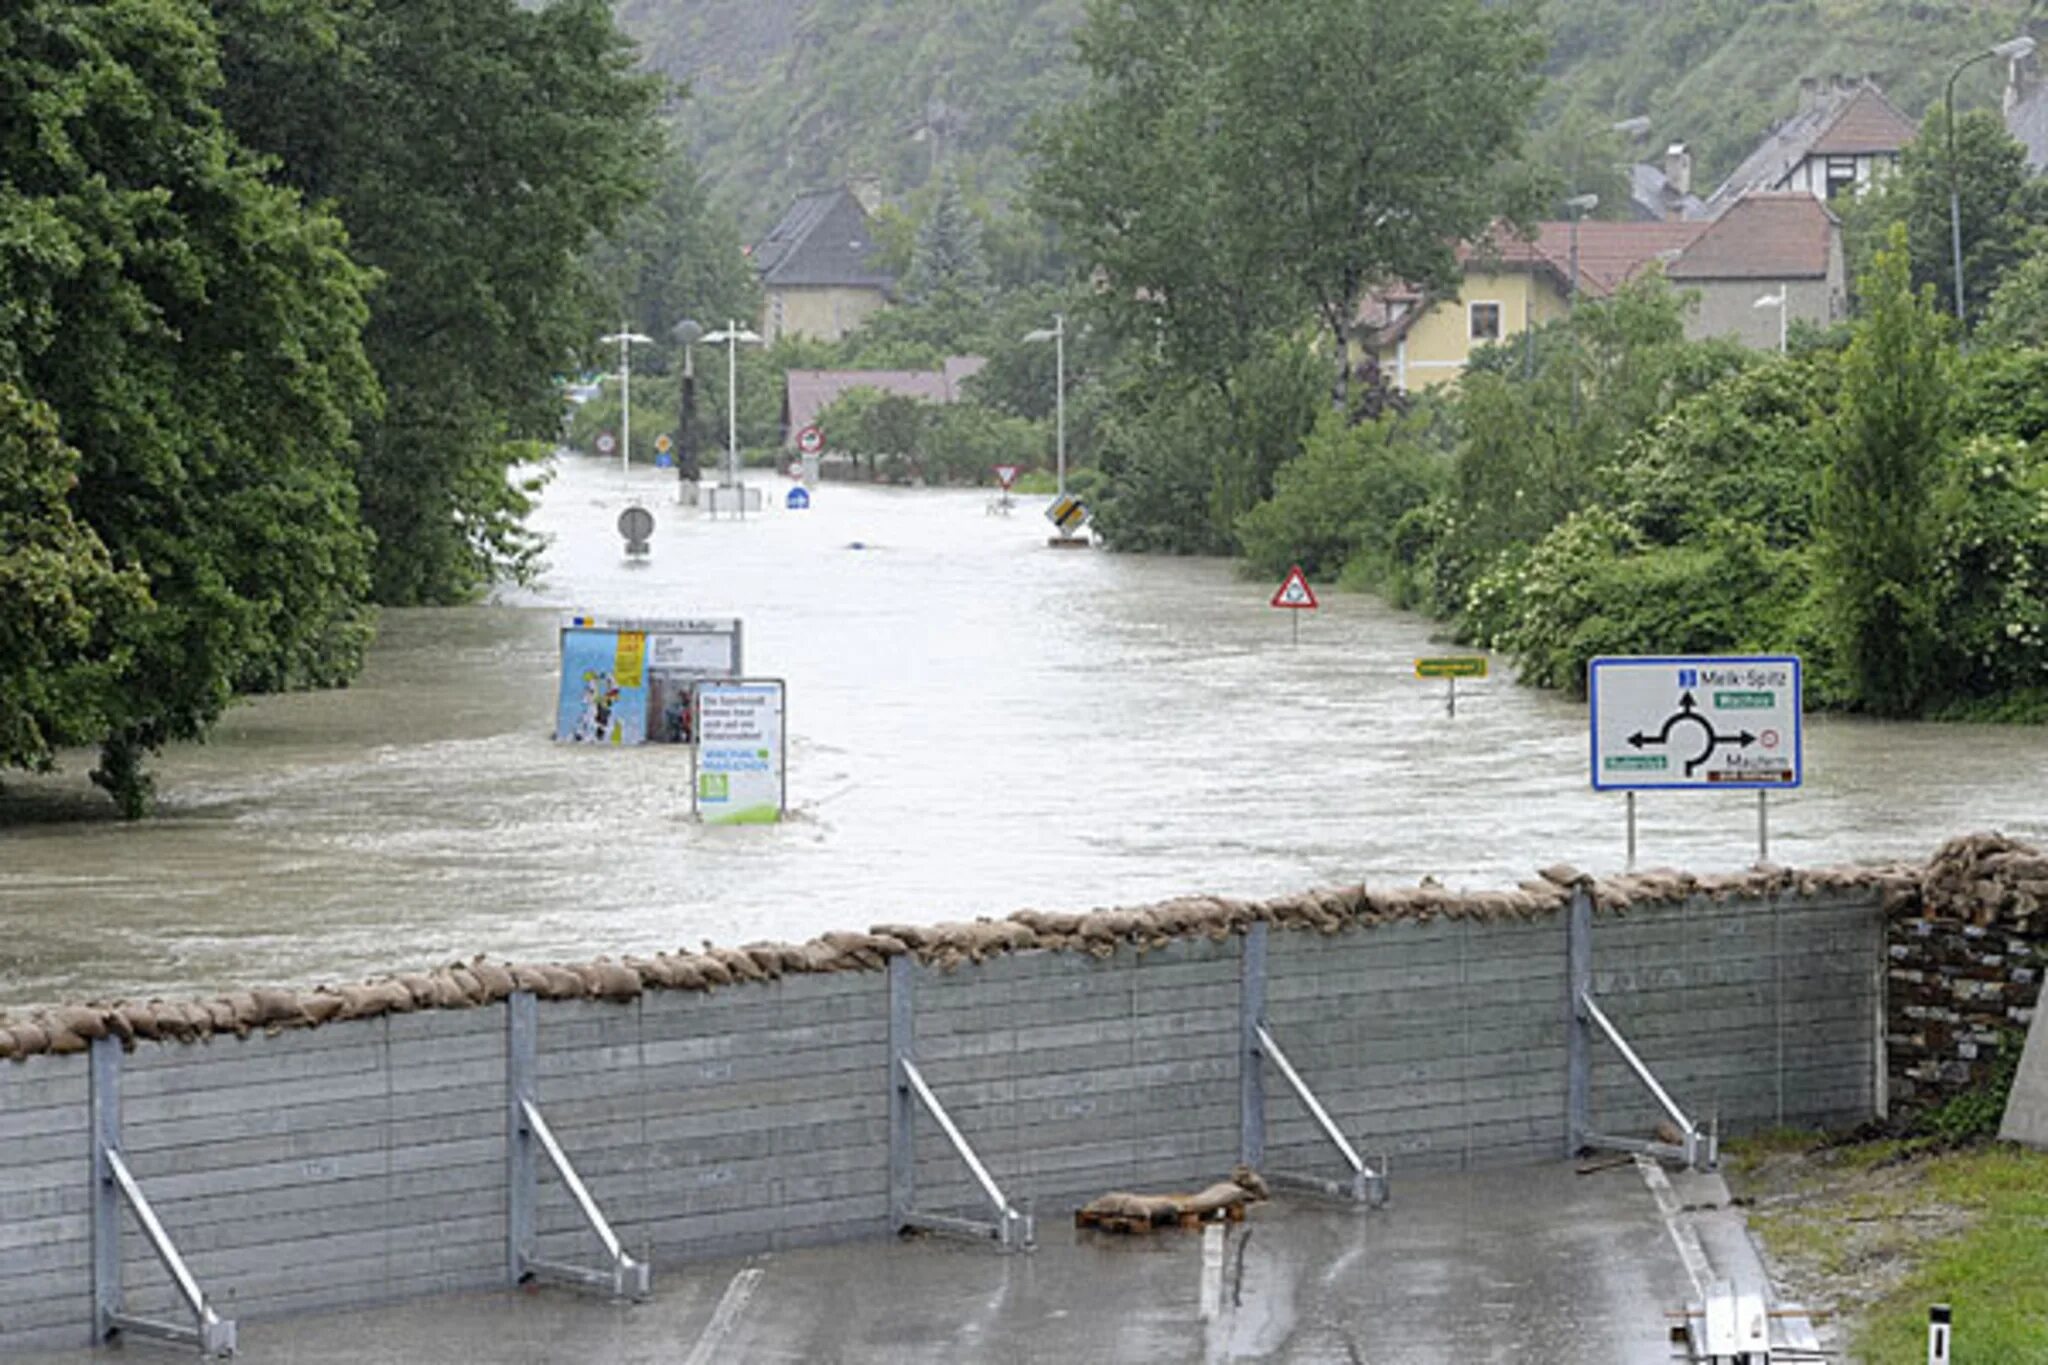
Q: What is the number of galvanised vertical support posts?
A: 5